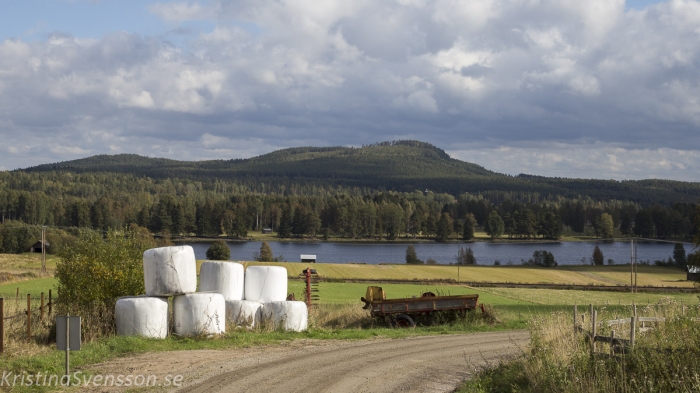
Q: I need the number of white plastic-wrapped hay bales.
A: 7